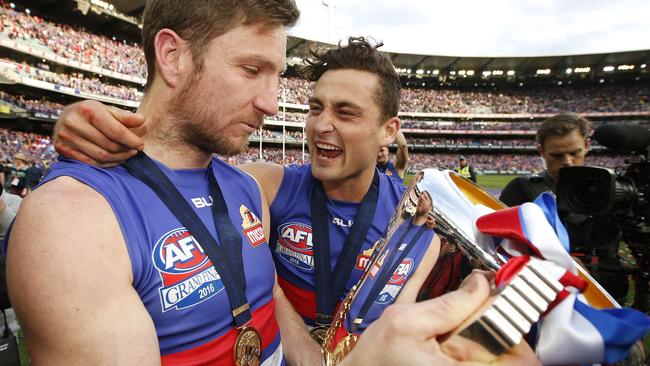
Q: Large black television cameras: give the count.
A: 1